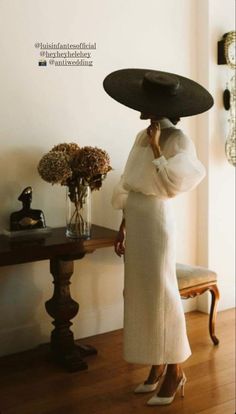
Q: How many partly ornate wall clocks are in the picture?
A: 1